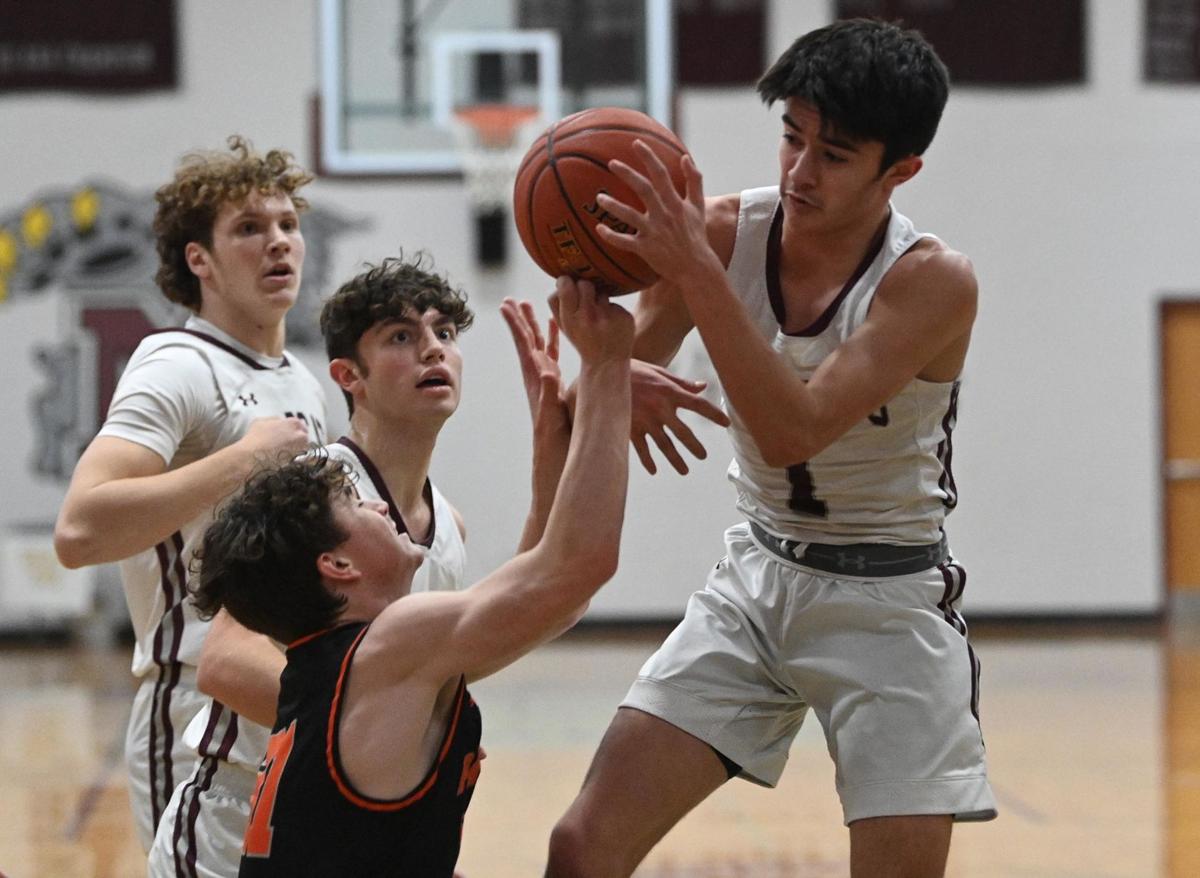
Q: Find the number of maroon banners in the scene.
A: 4